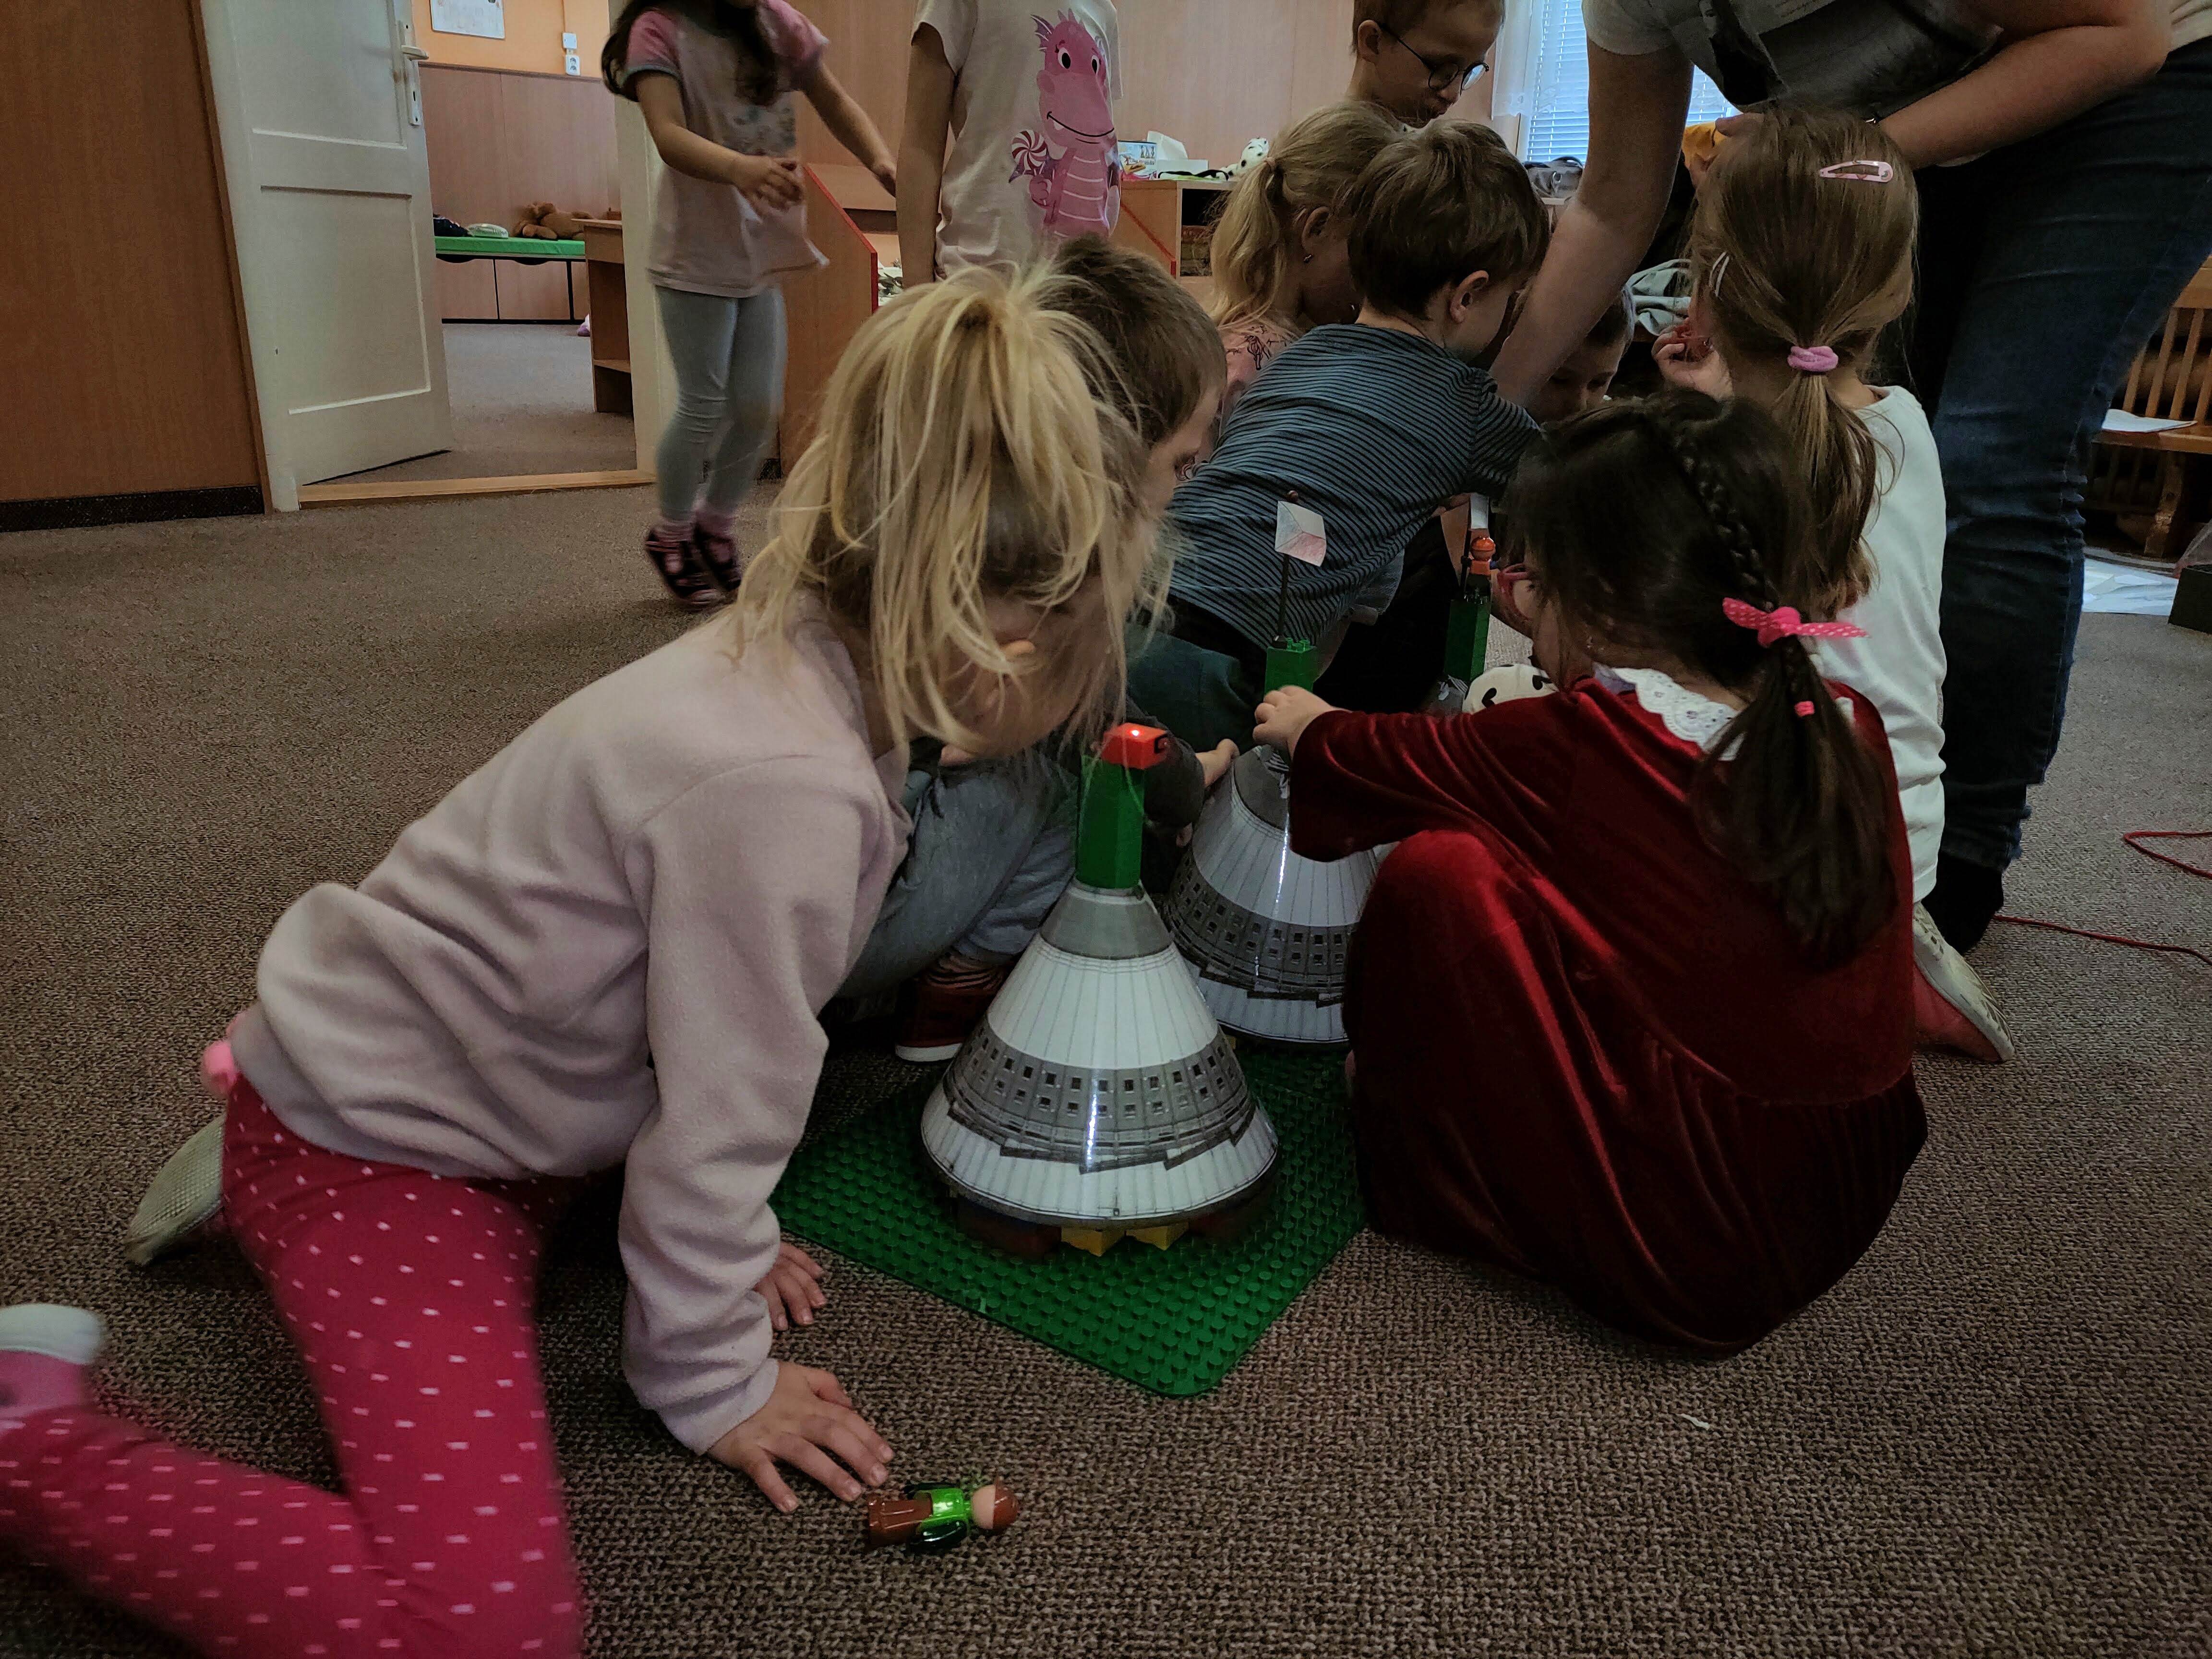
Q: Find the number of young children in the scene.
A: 10